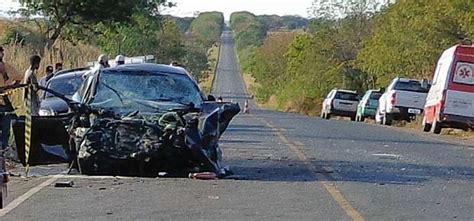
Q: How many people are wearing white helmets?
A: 2